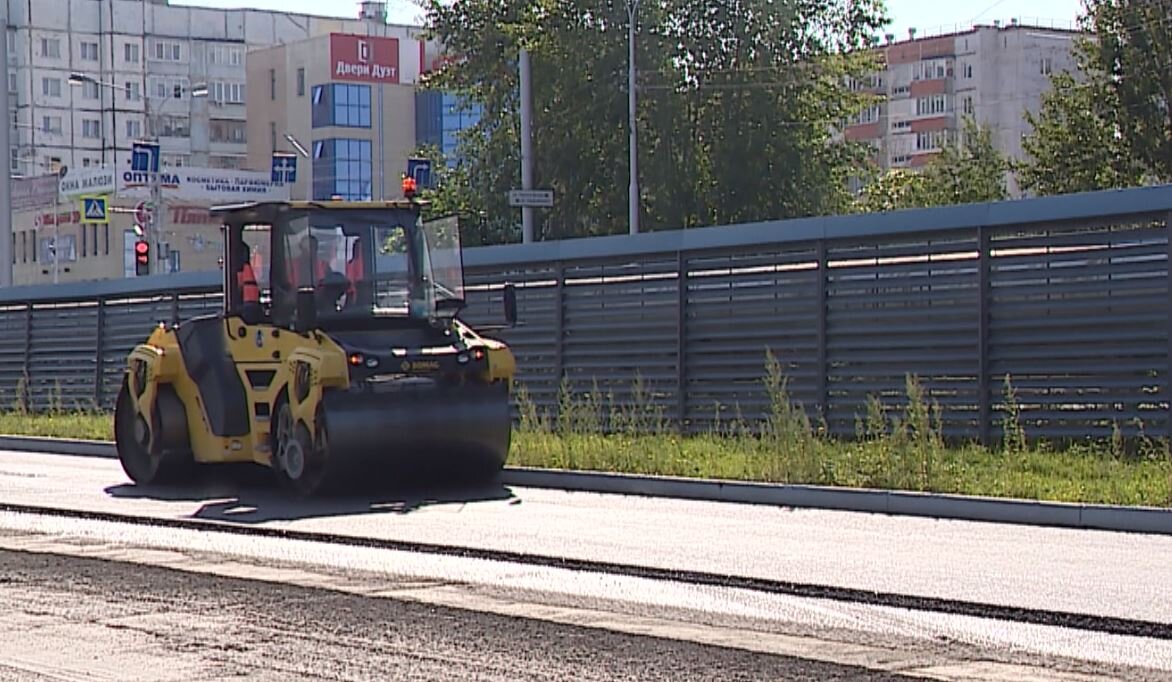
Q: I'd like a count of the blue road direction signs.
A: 3